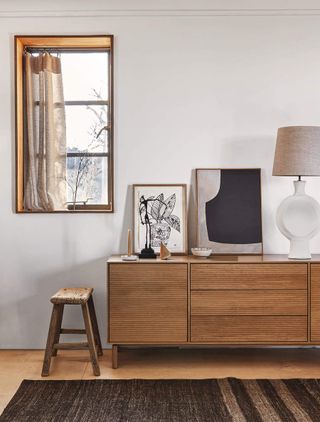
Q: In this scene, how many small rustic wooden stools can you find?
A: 1